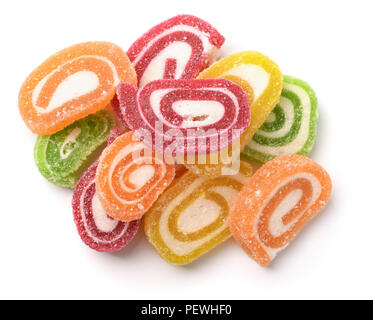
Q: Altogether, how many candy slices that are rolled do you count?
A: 10